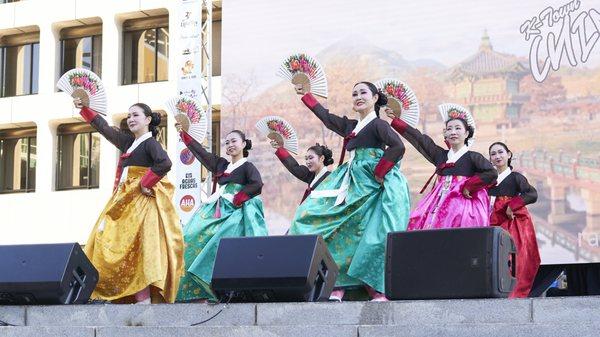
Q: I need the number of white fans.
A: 6